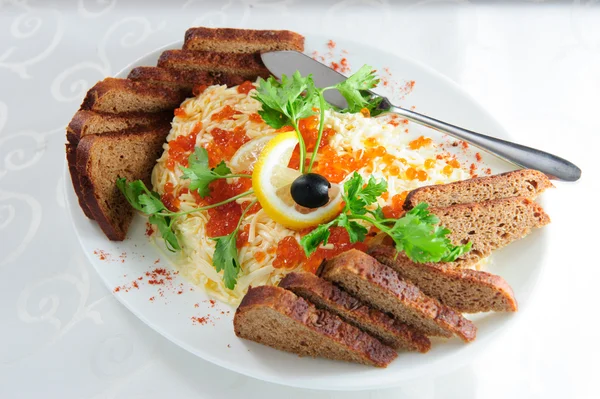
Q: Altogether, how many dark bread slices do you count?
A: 12